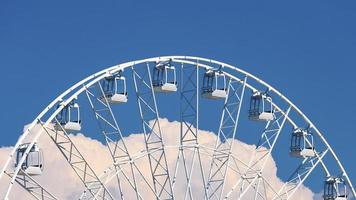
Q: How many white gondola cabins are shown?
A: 8